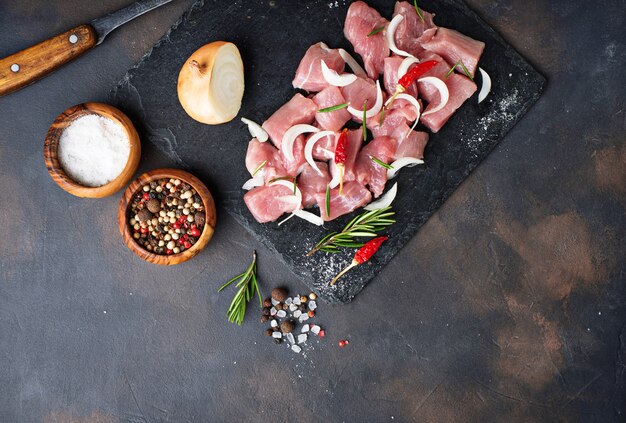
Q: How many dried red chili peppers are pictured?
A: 3